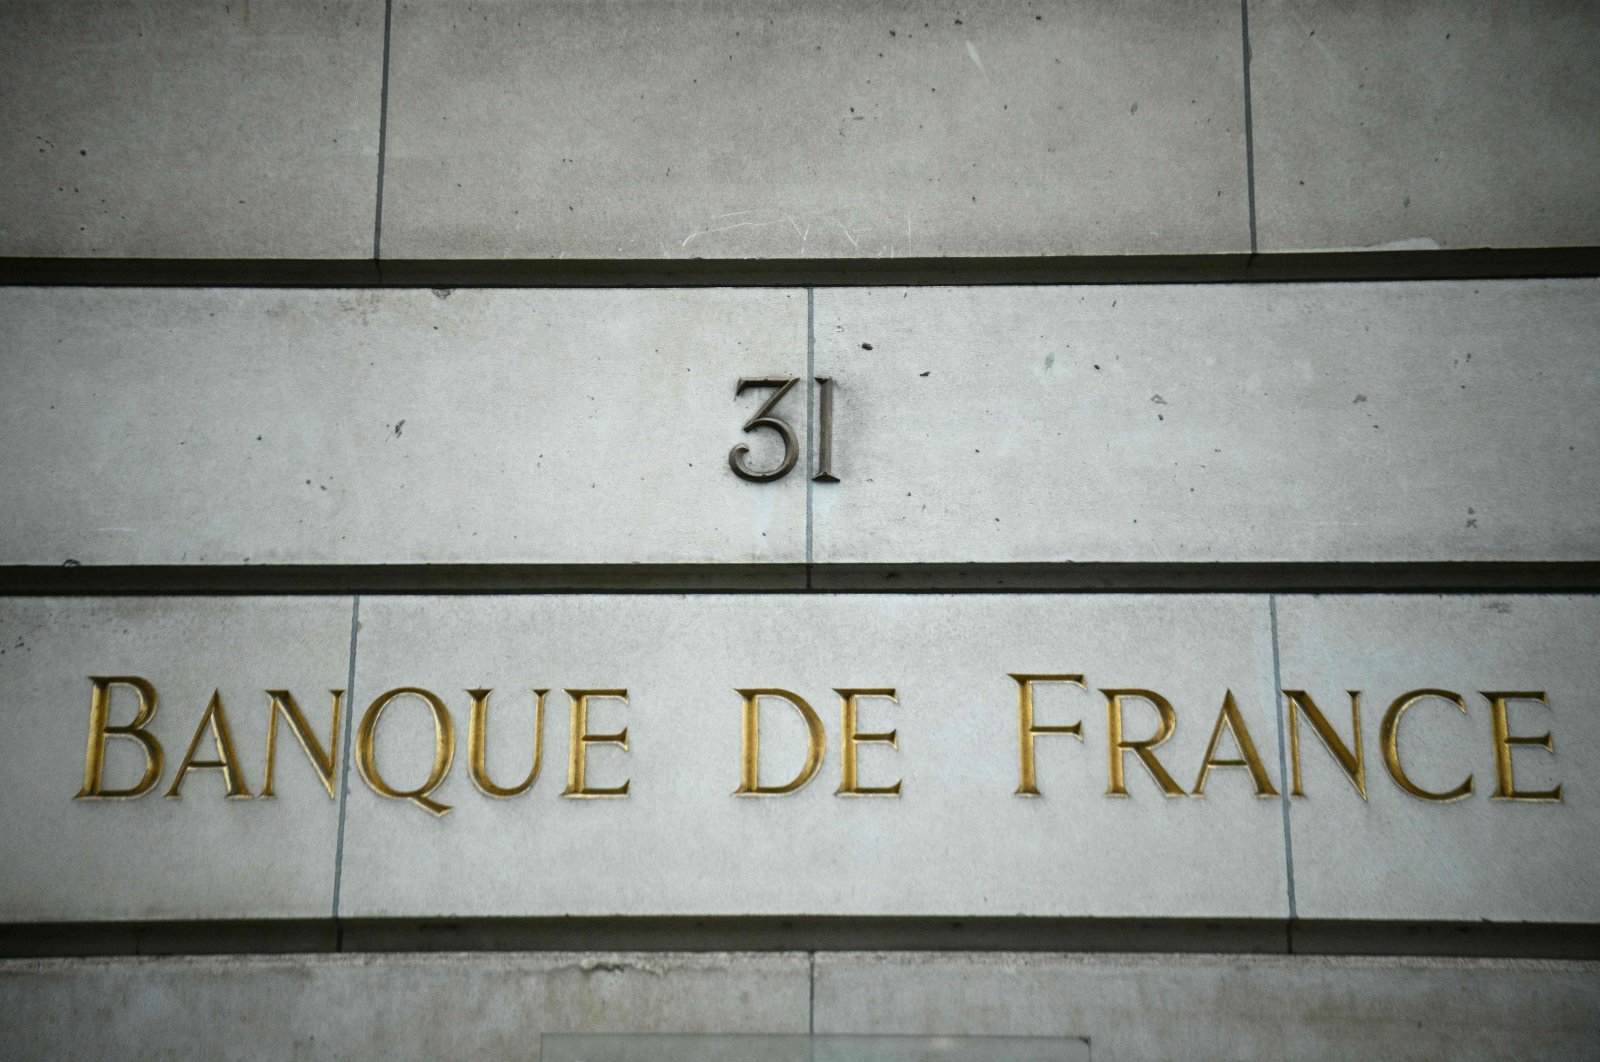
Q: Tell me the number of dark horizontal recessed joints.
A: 3